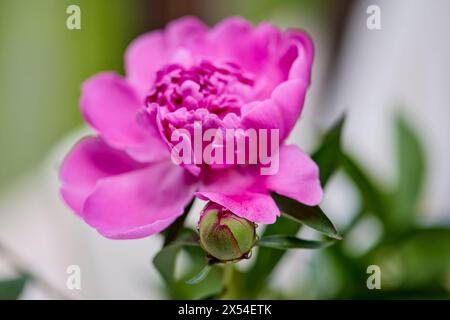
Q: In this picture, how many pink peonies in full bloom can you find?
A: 1